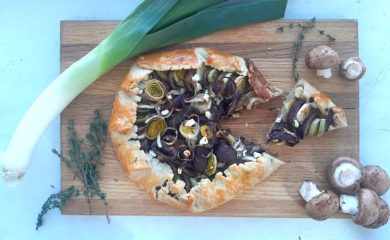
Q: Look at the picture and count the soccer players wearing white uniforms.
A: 0